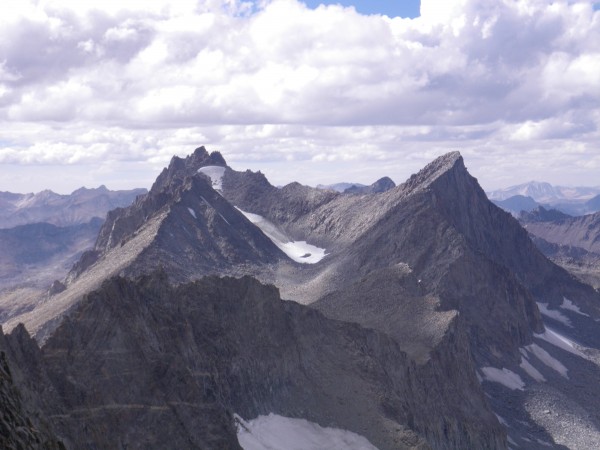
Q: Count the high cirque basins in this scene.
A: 1